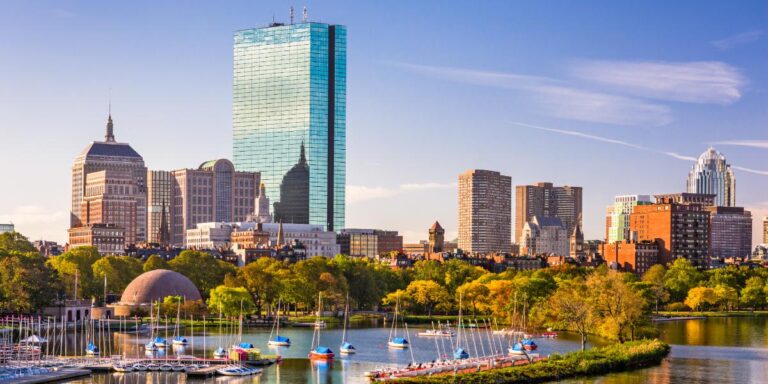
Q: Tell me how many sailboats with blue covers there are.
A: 13